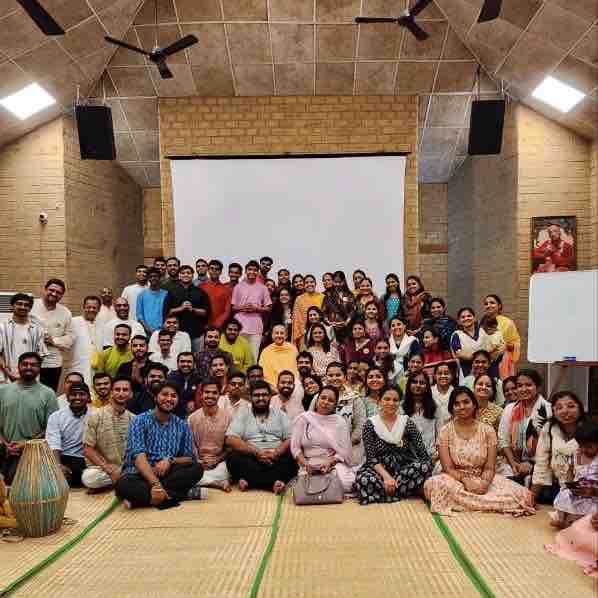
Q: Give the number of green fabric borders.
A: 3